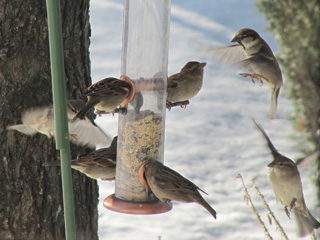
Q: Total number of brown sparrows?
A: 7